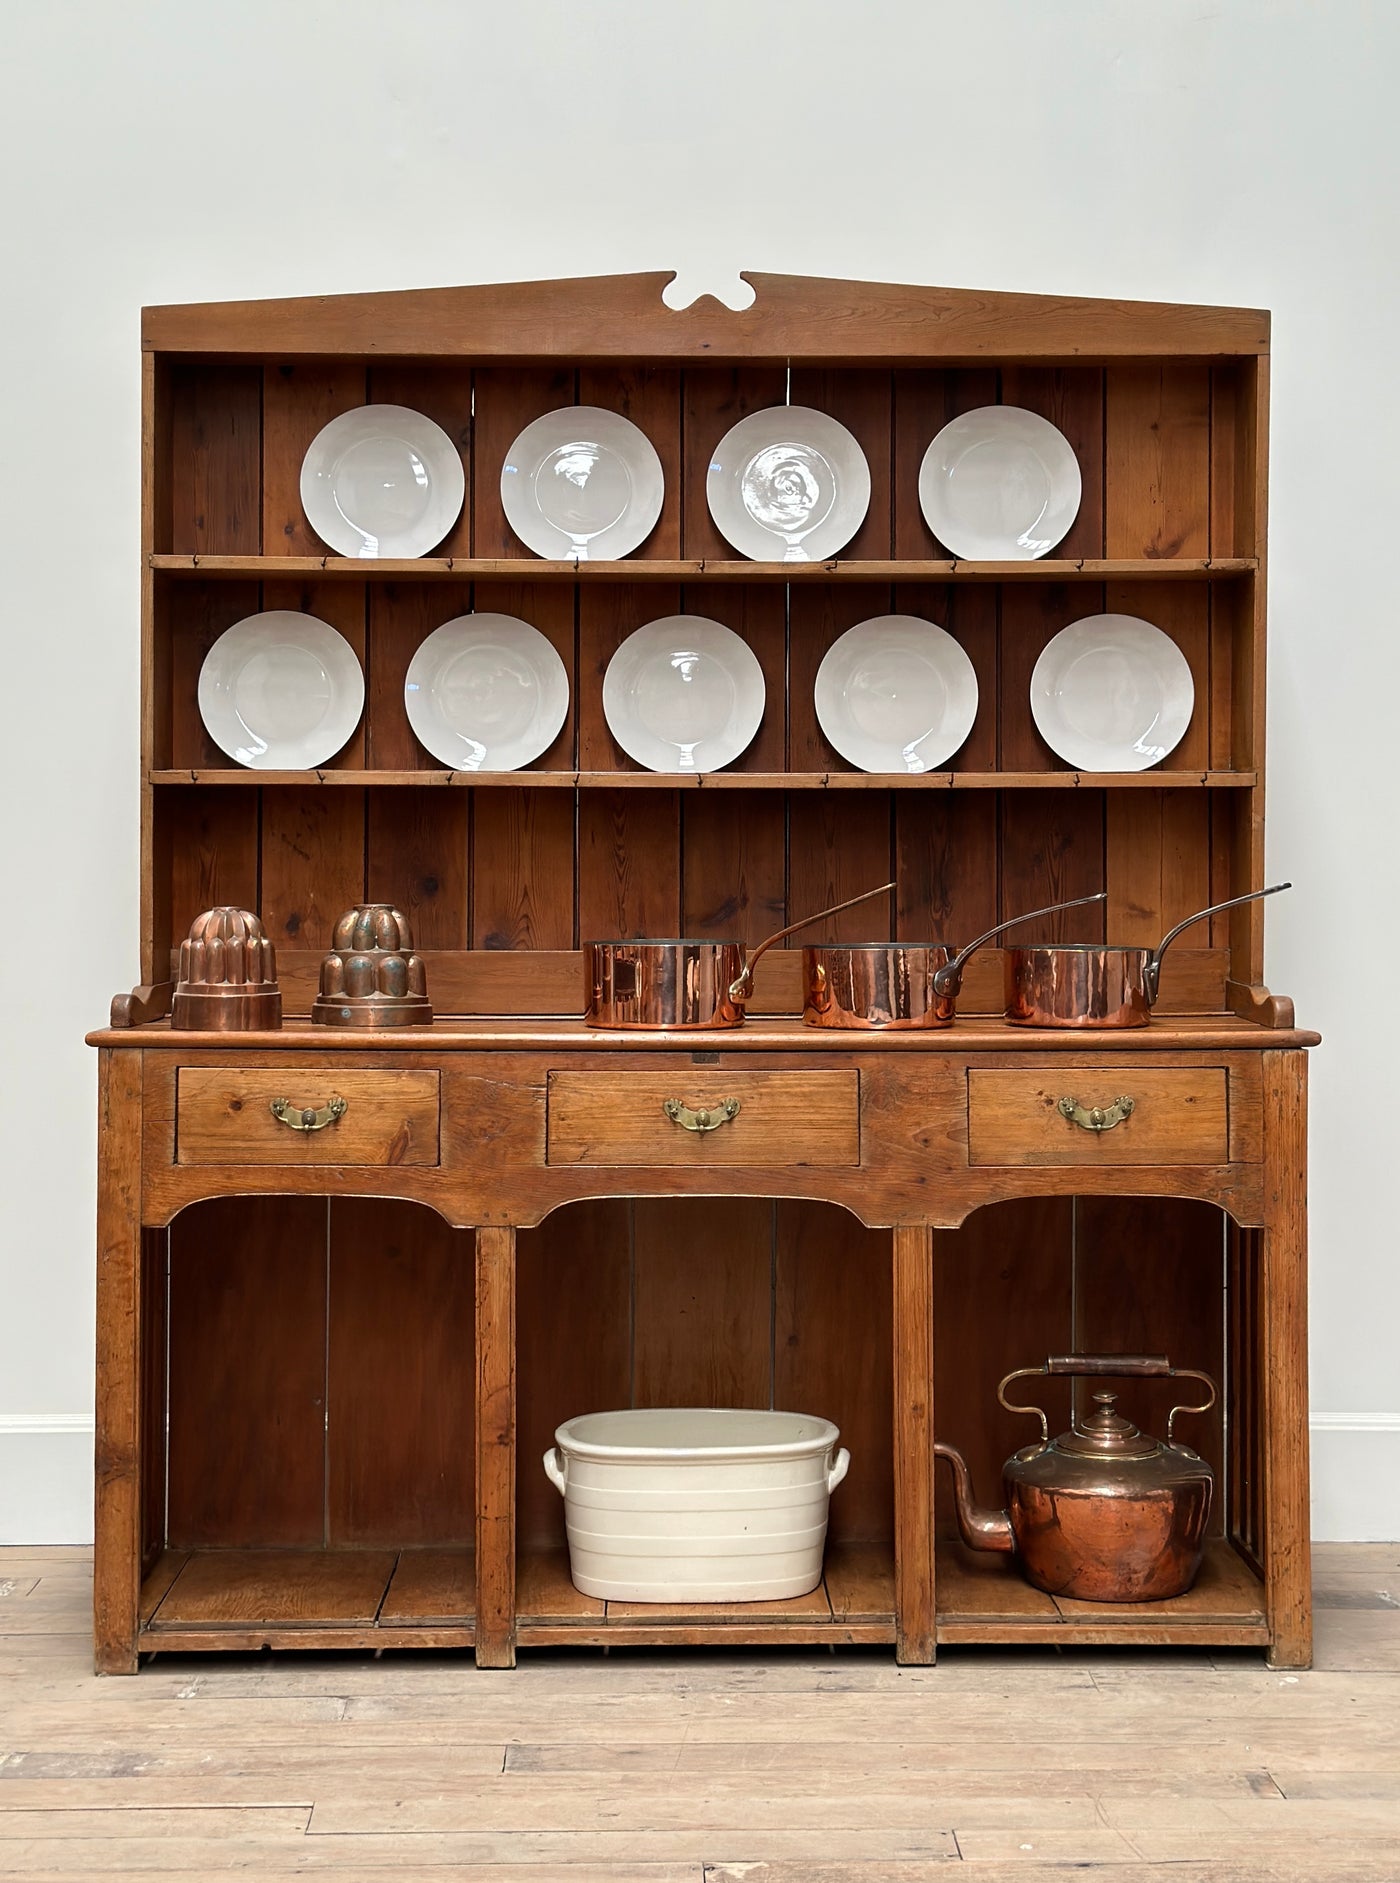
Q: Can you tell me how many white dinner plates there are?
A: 9